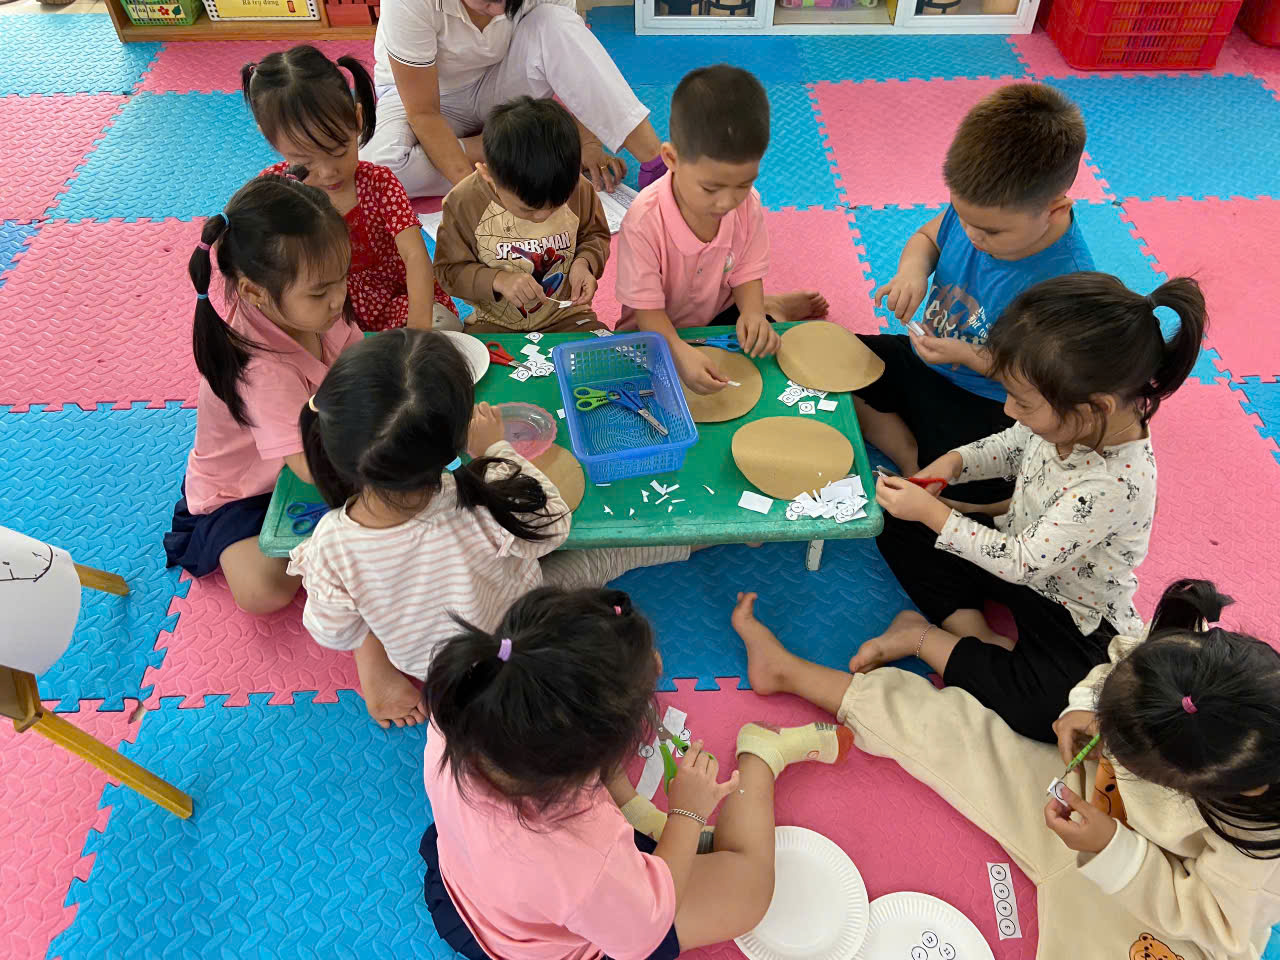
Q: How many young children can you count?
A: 9